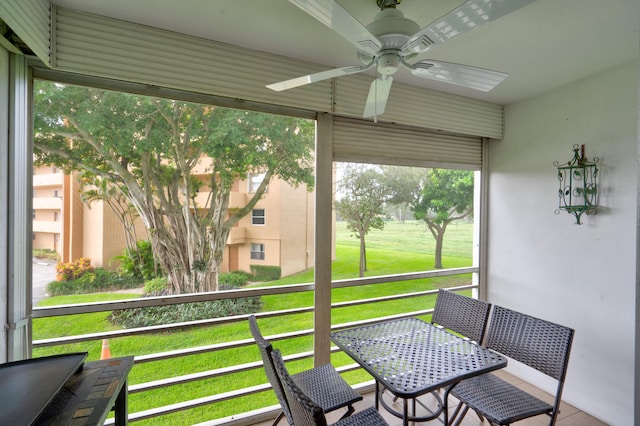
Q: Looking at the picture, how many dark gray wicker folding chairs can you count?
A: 4